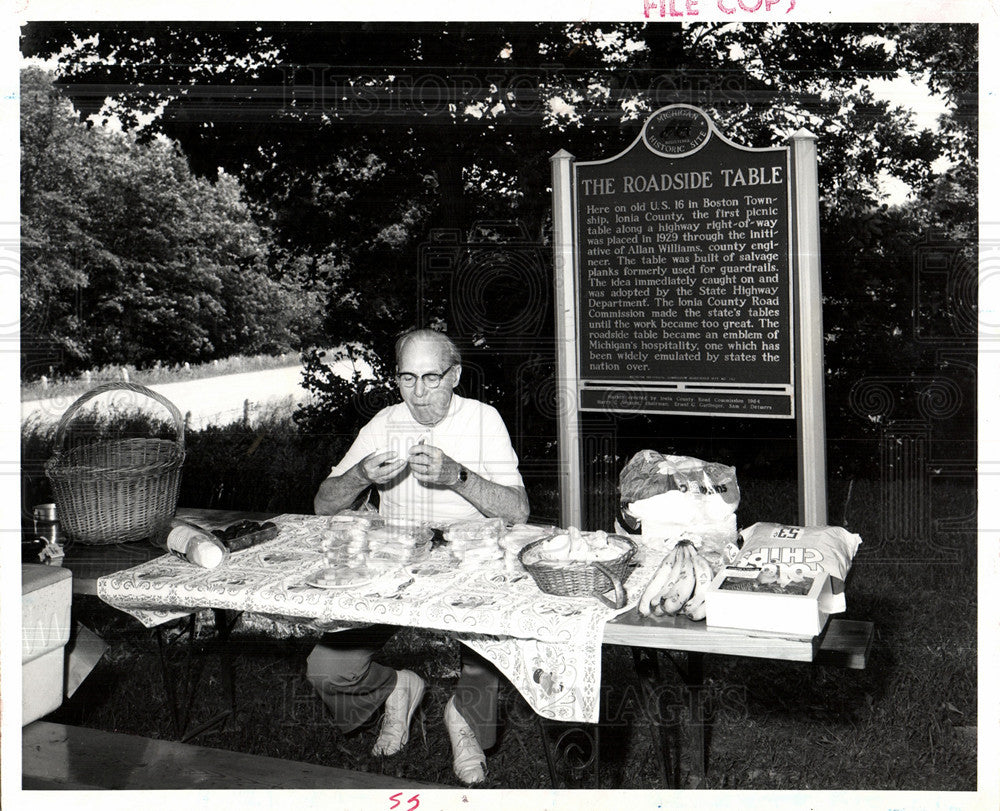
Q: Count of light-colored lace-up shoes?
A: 2